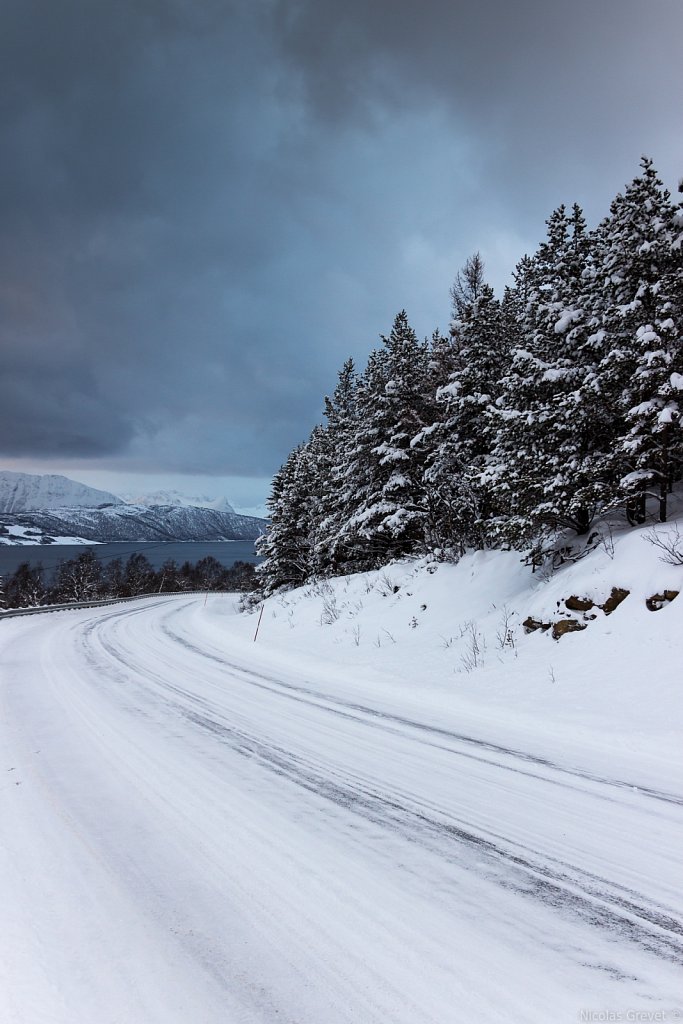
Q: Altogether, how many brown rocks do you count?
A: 5